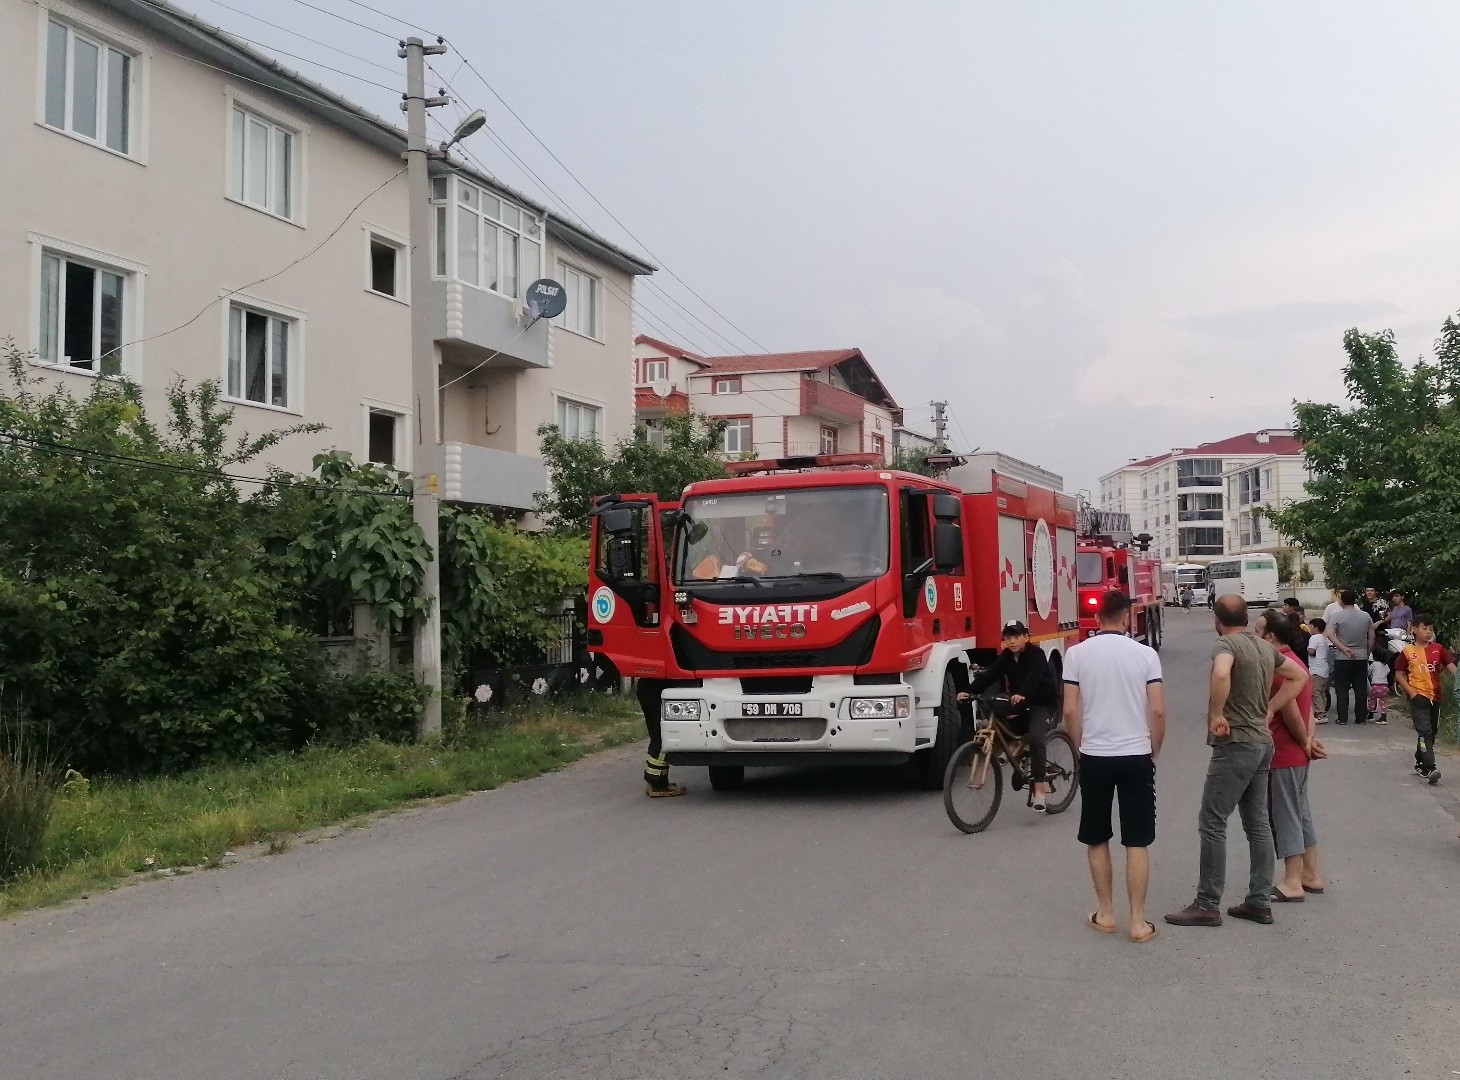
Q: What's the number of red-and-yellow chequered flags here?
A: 0